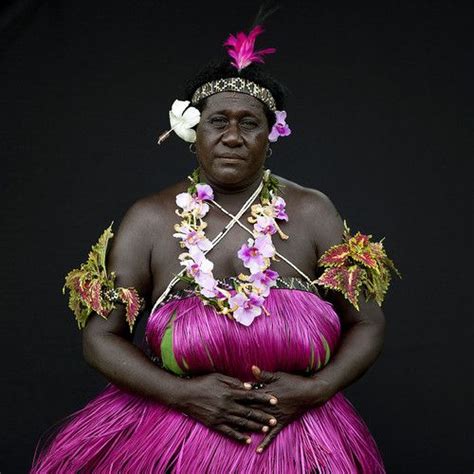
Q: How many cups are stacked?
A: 0